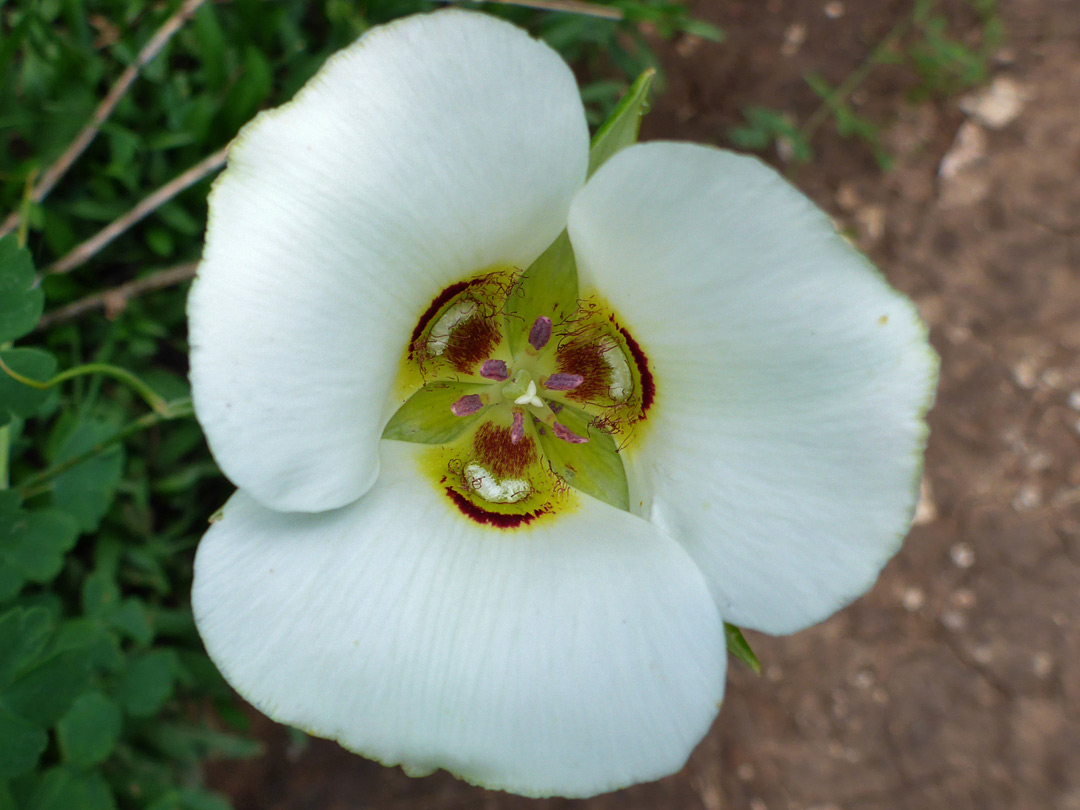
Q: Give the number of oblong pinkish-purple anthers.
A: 6